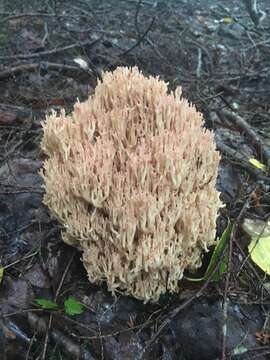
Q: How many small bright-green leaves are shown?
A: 2